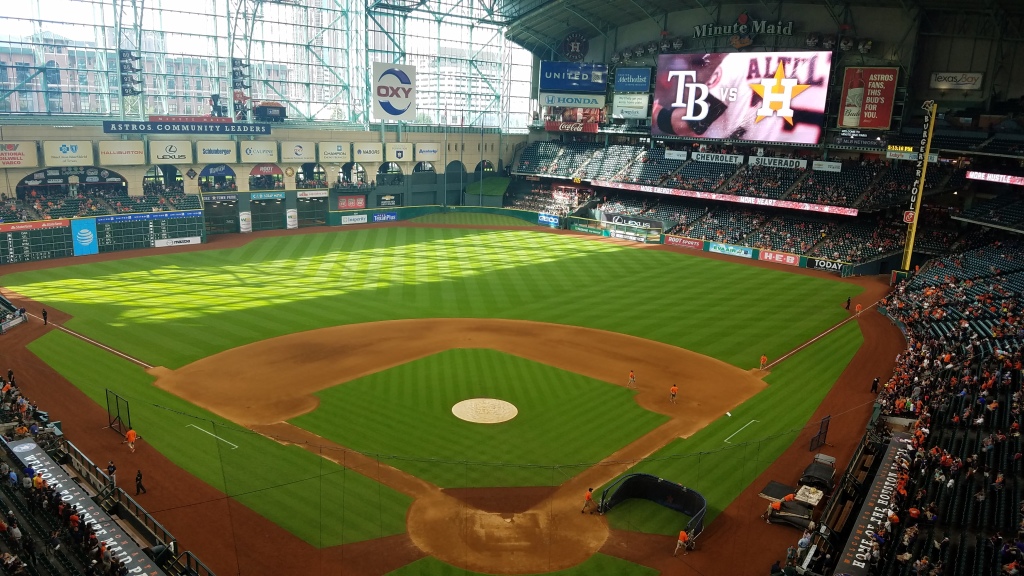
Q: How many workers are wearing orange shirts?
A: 9